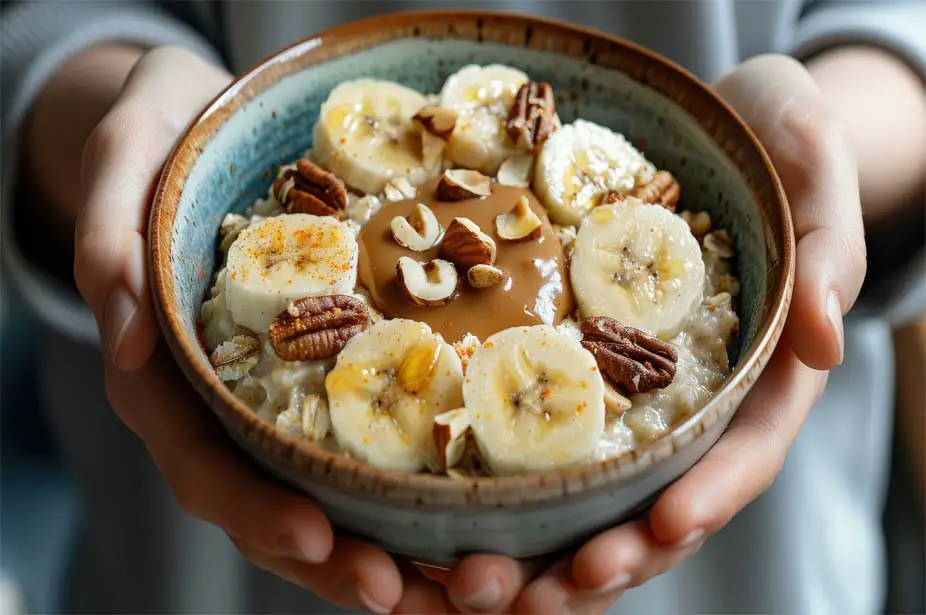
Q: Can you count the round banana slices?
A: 7